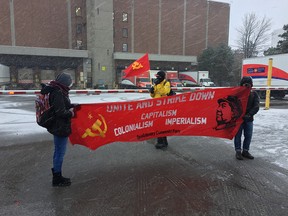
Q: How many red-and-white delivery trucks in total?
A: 4